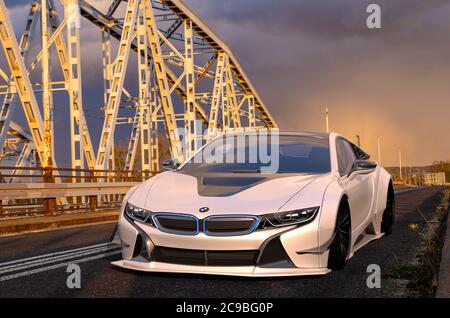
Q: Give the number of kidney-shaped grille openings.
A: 2